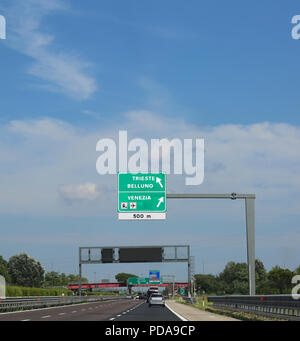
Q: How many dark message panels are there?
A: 2